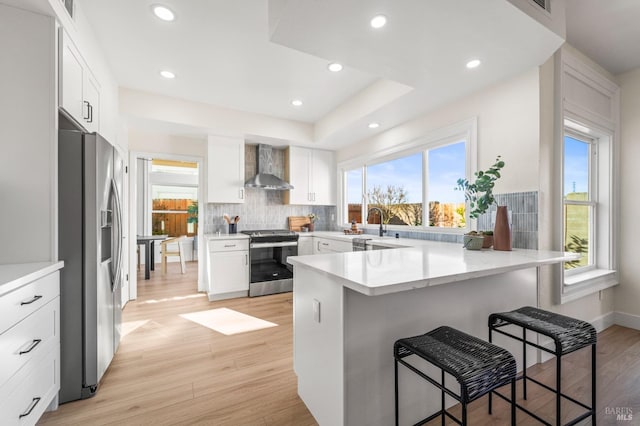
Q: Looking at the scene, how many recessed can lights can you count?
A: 7